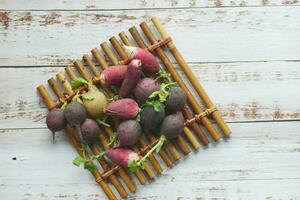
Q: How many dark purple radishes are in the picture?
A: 8